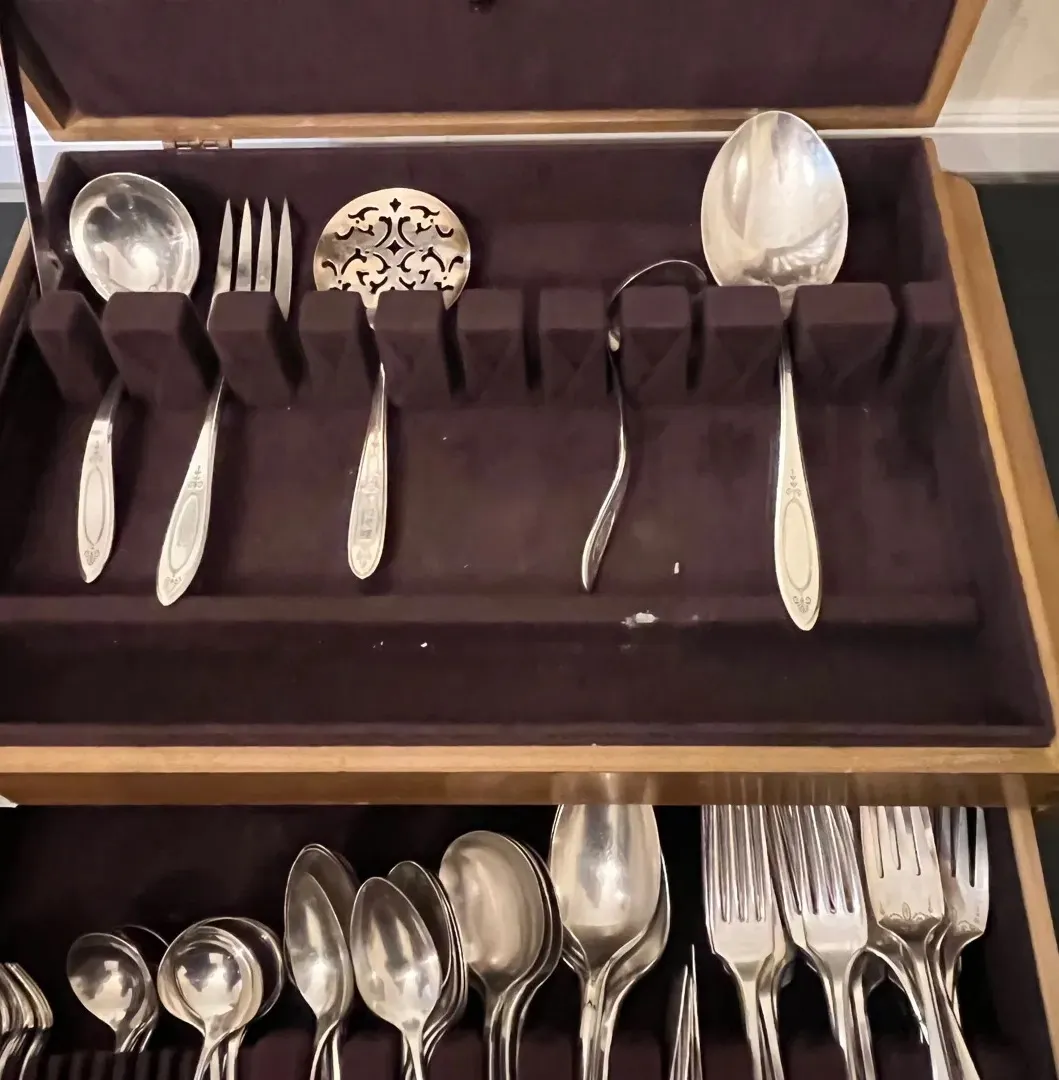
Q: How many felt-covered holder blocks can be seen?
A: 11